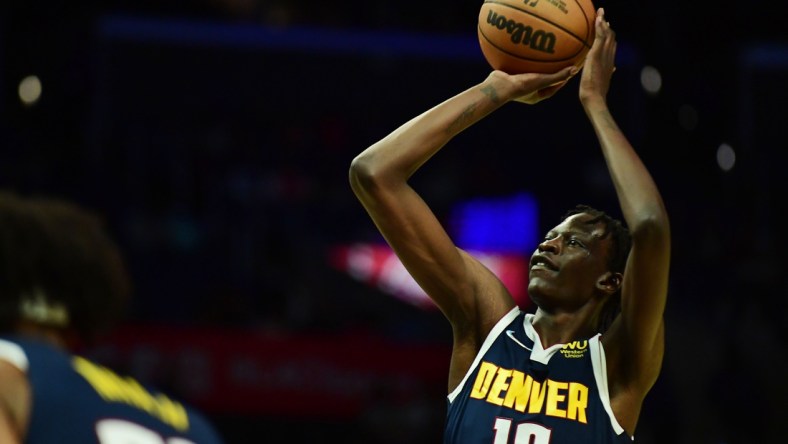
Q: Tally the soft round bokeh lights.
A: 3